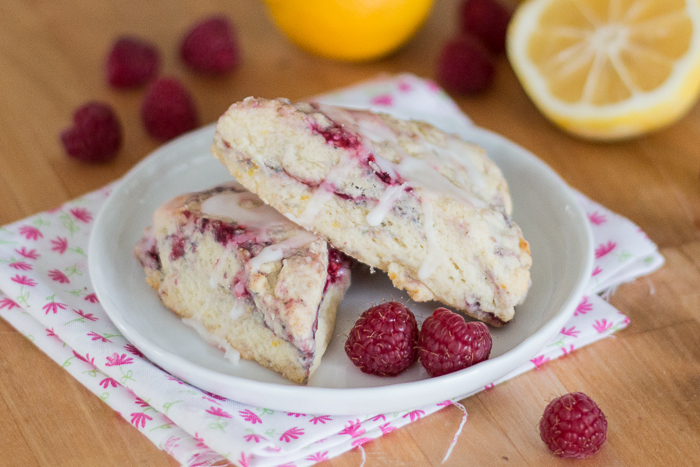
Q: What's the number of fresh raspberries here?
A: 9